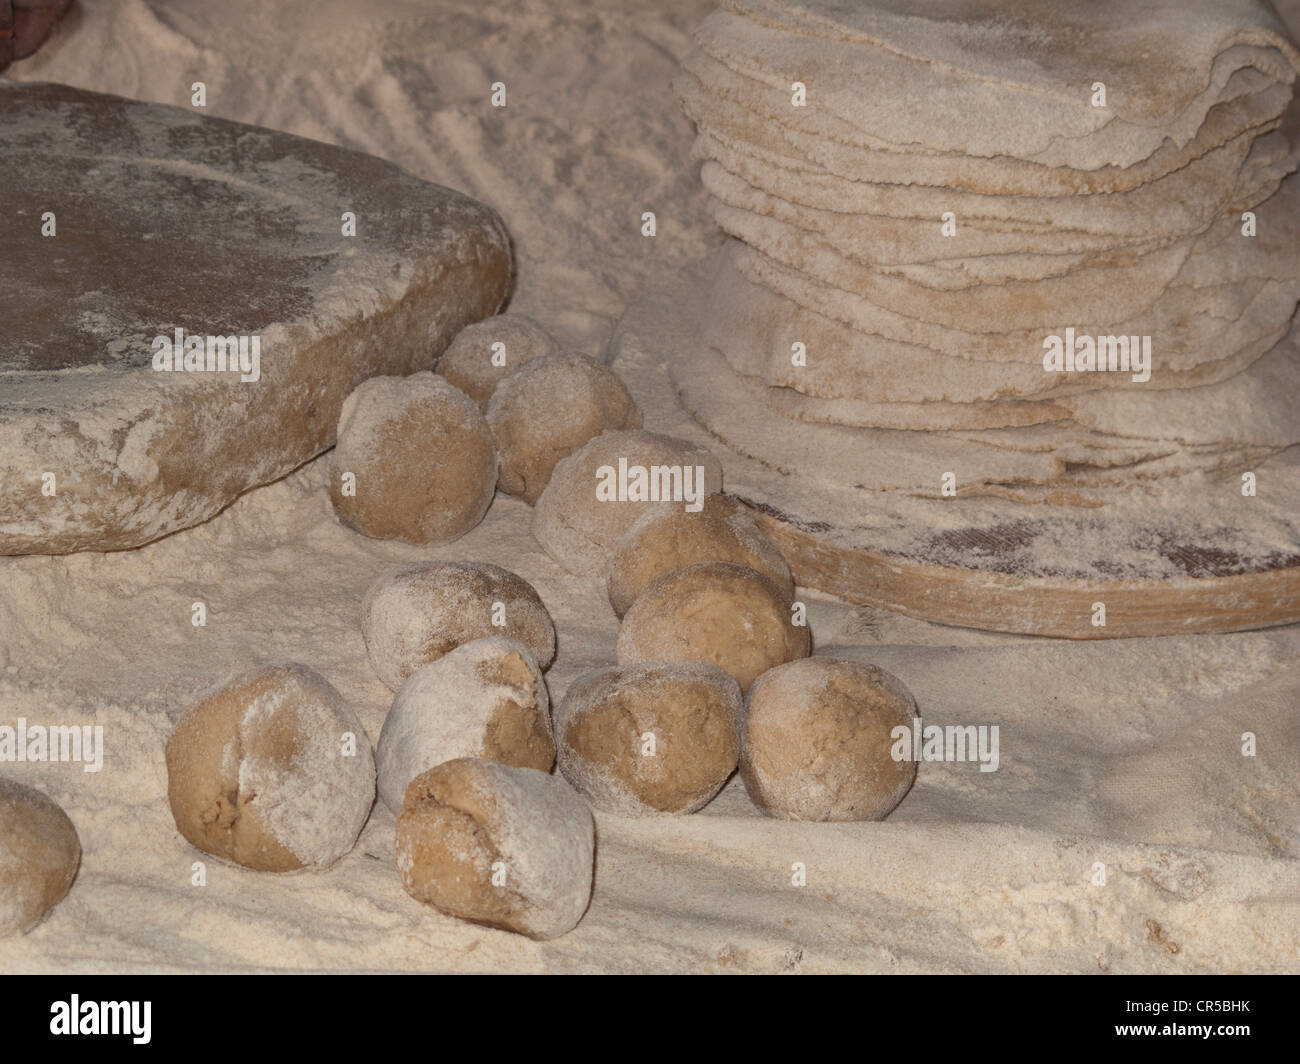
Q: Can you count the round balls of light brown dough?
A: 13